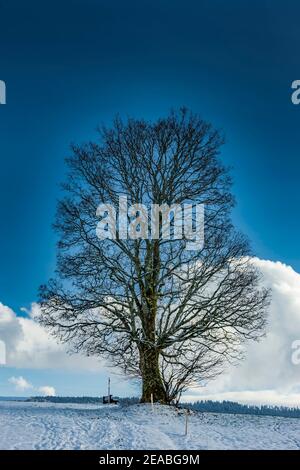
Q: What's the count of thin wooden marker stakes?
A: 2